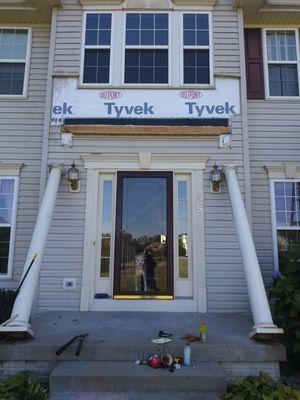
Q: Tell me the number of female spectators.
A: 0